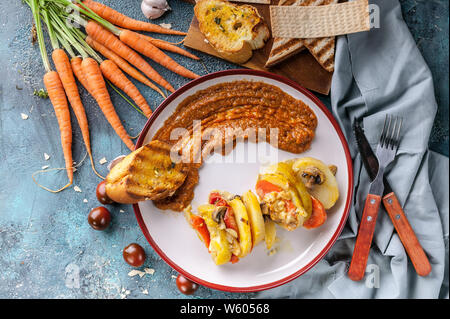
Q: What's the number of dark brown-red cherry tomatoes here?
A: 4